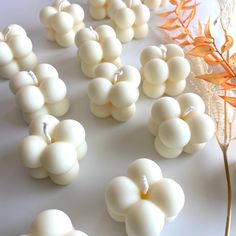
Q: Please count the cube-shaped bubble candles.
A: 13